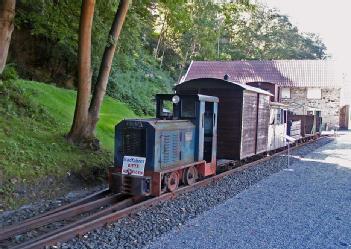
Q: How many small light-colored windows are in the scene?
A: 2